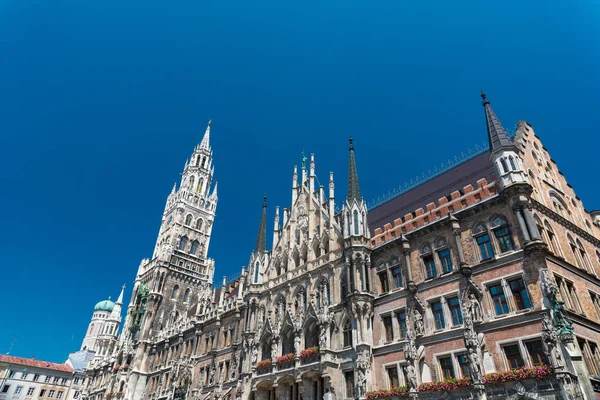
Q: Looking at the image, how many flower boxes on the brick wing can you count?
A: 3